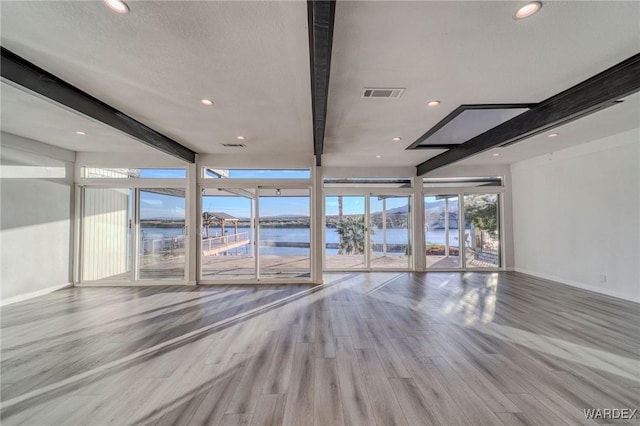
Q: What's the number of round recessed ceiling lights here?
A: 10